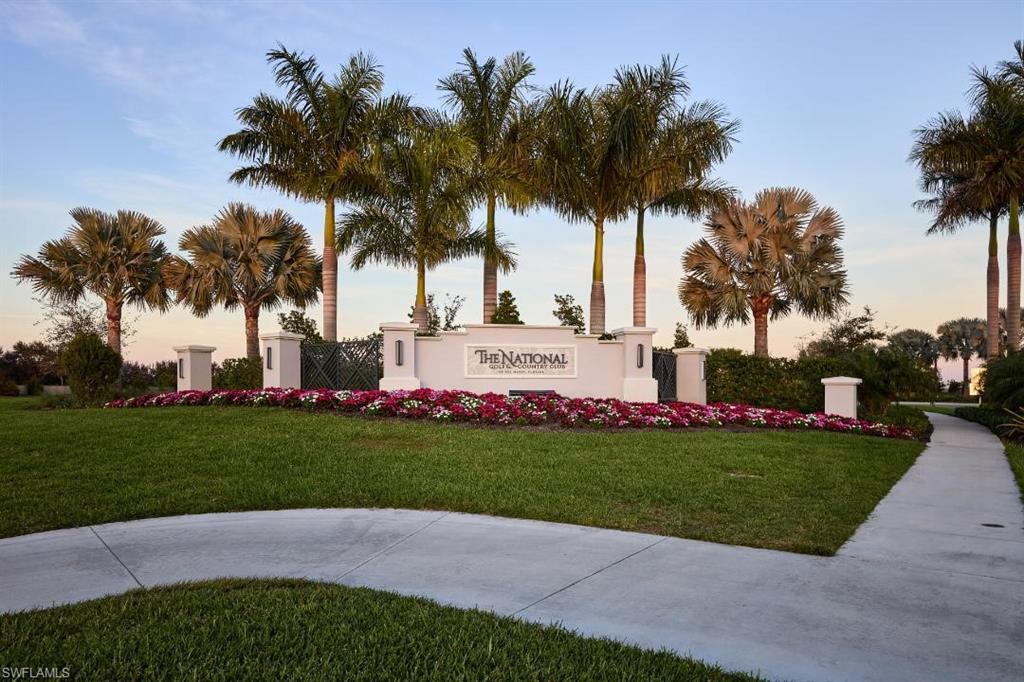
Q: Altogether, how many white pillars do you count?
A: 6